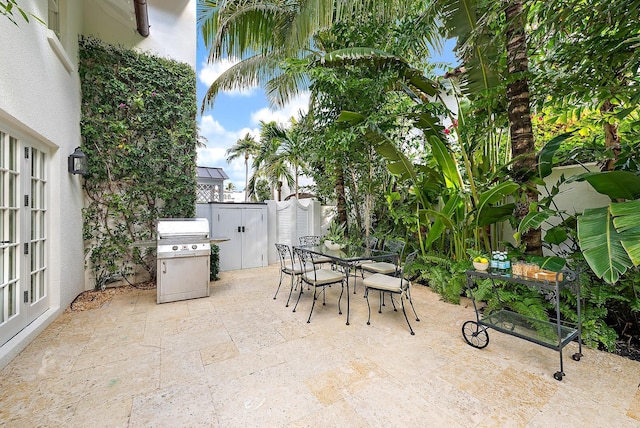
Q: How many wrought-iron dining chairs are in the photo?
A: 6